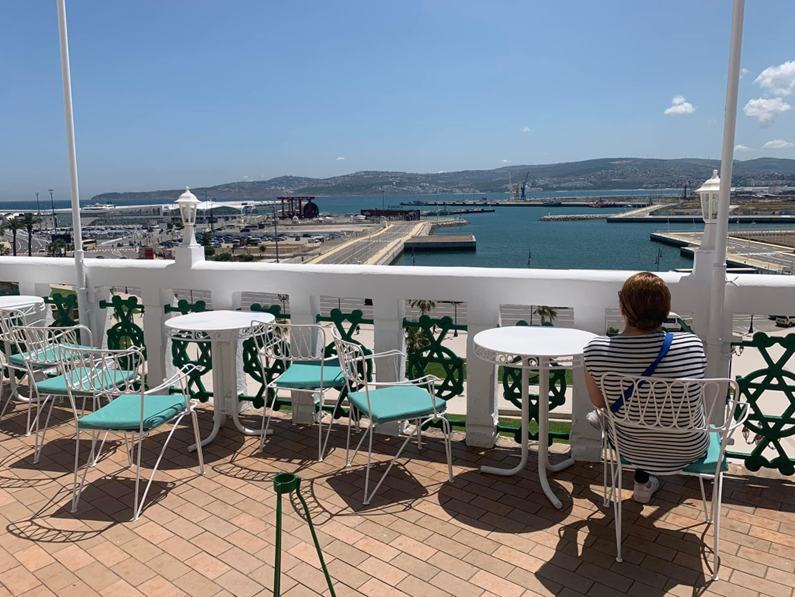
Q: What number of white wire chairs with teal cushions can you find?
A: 6